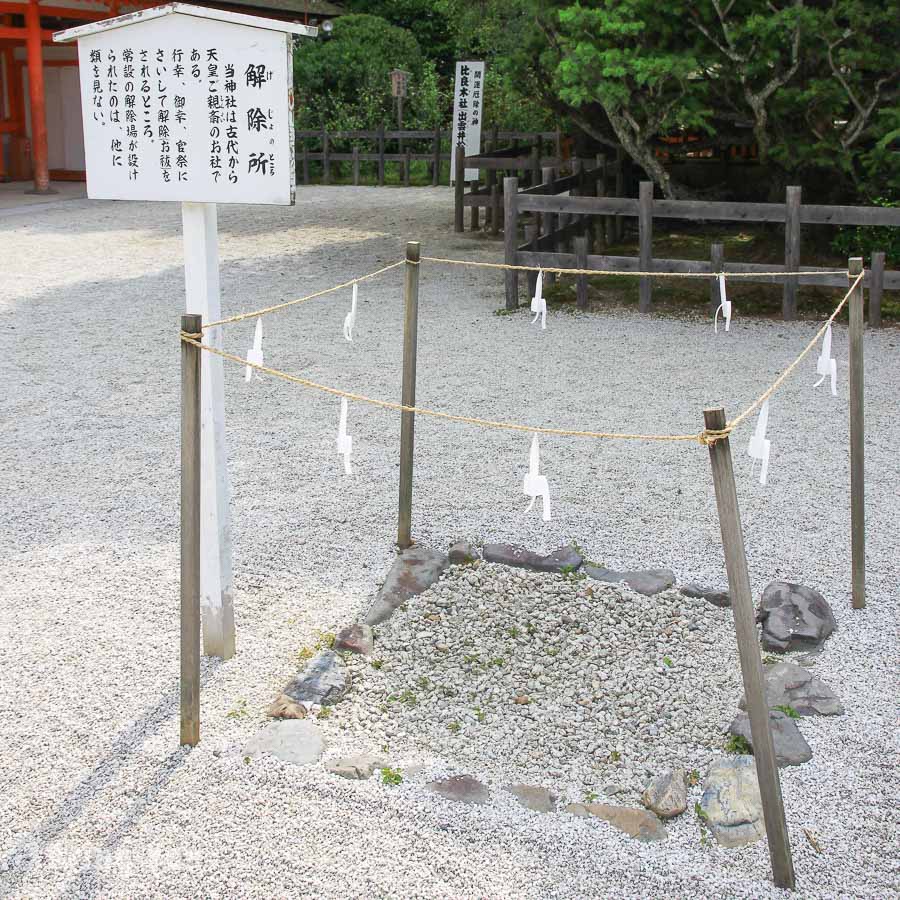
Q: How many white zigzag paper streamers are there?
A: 8